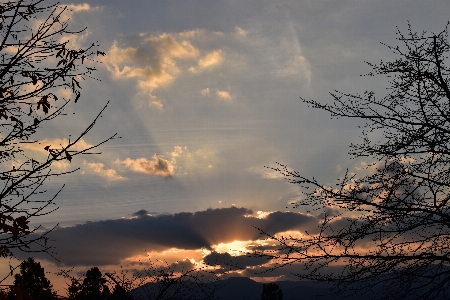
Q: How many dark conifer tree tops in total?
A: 3